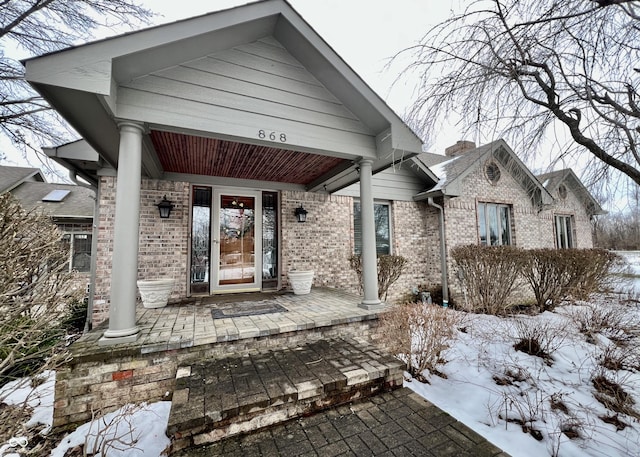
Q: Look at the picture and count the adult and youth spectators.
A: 0